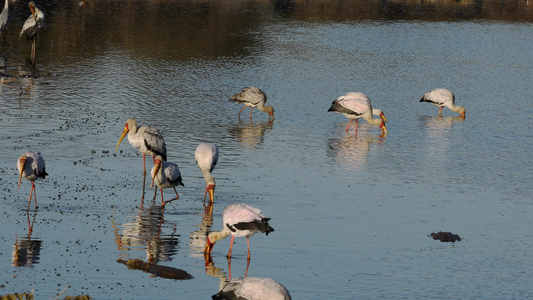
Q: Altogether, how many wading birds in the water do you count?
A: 12